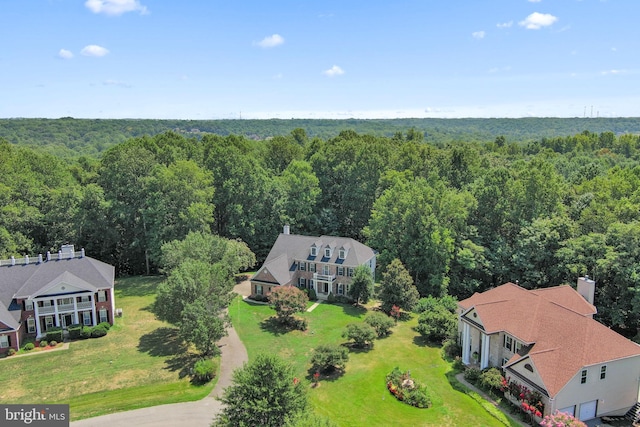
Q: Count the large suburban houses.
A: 3